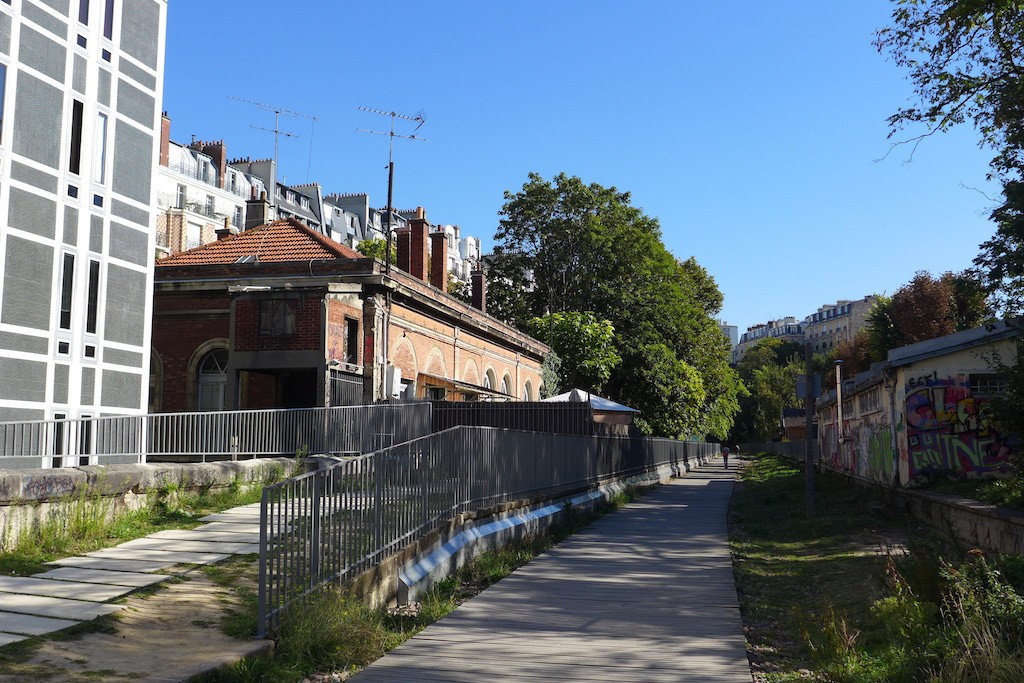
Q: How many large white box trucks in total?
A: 0